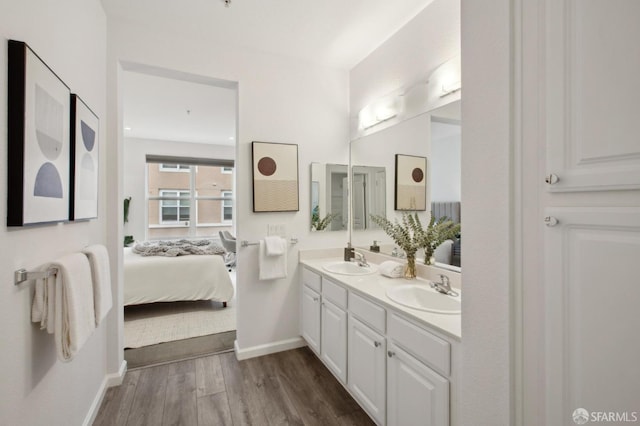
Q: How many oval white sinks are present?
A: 2